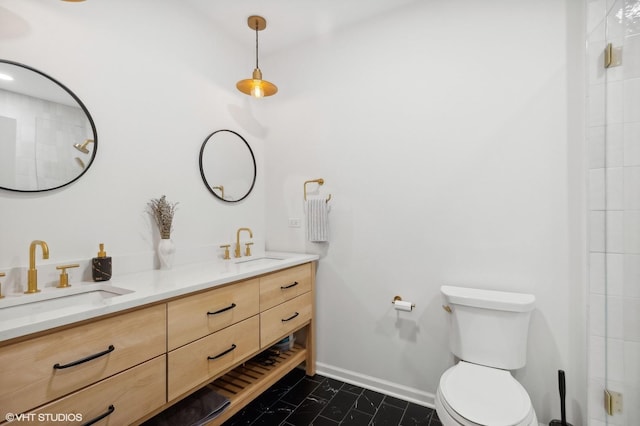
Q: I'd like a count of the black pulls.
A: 6